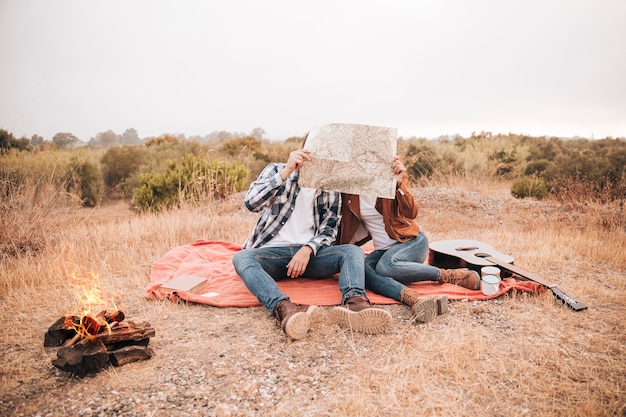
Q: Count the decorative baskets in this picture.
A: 0